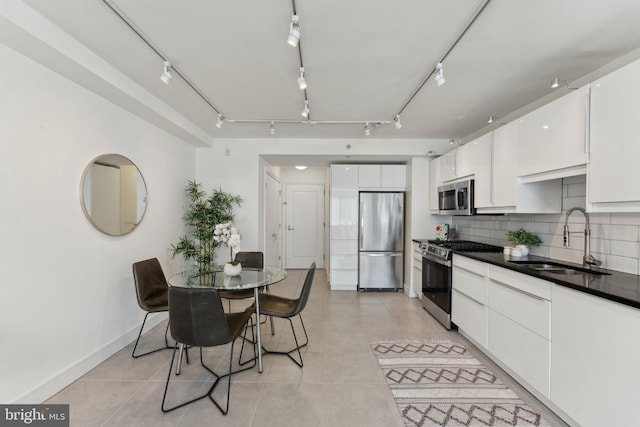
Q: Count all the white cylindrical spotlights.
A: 9